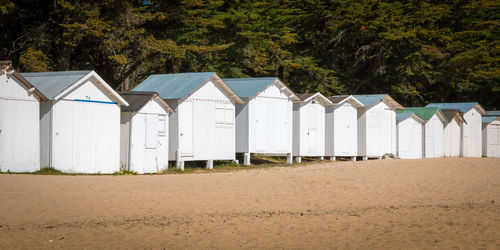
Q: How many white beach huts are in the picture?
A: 13